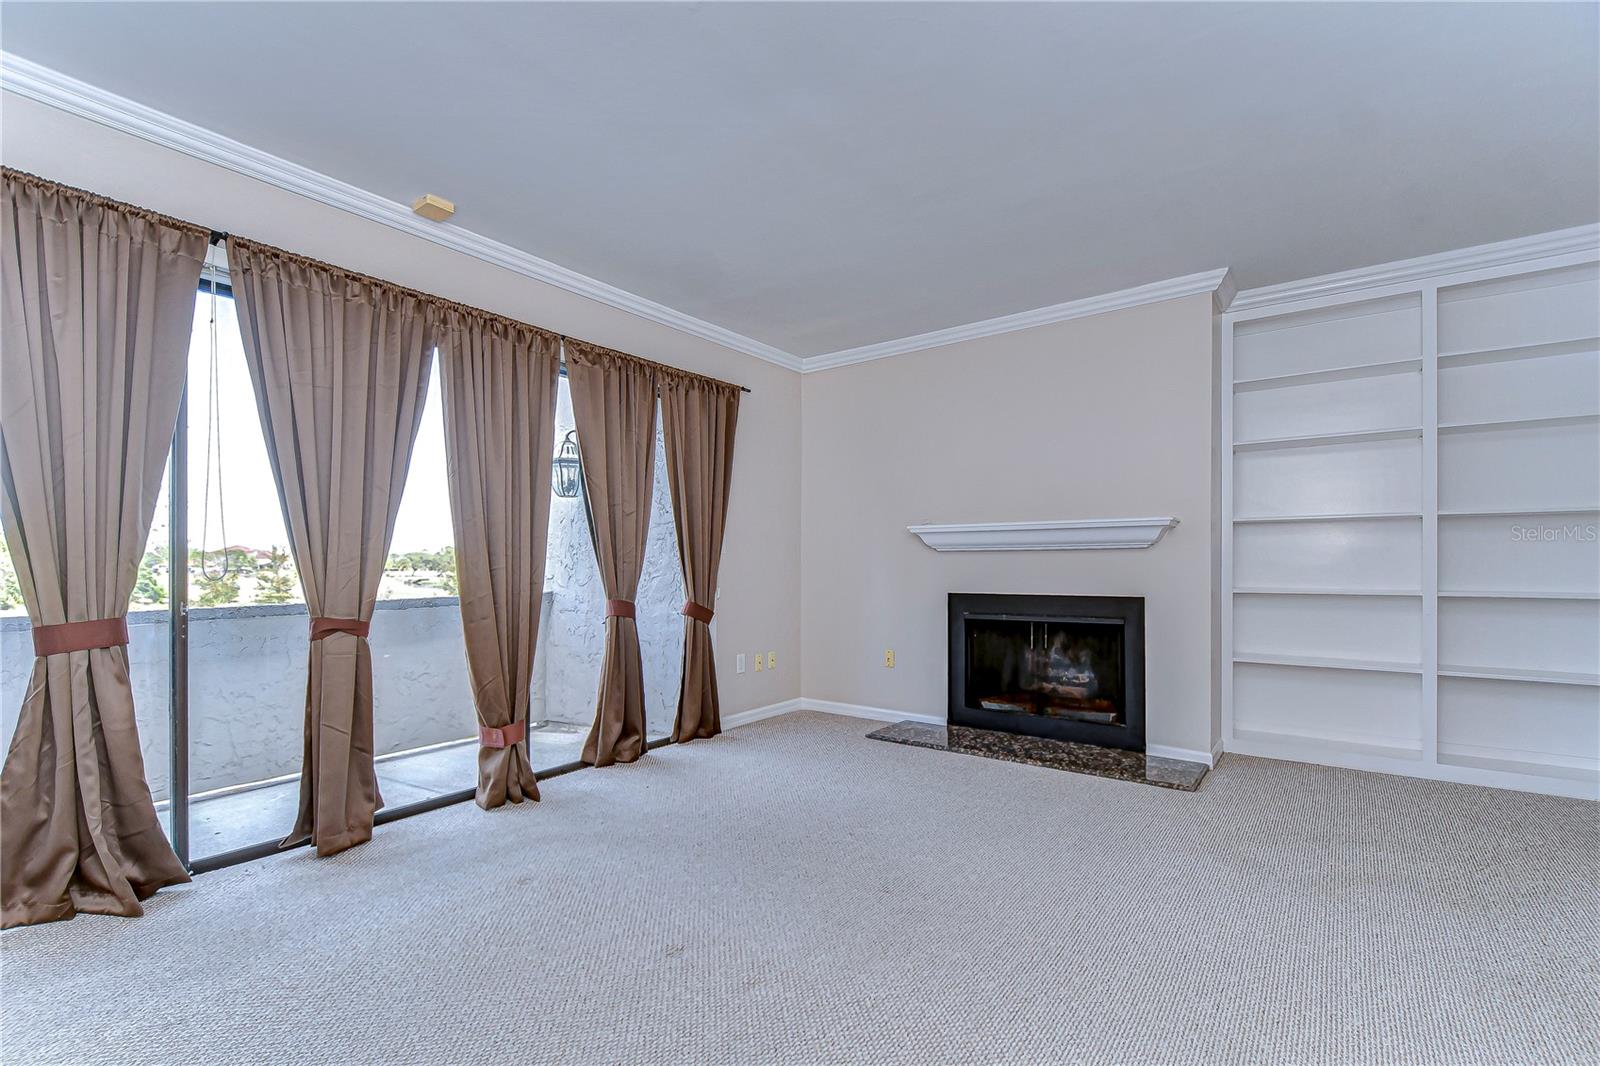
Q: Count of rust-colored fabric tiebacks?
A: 5